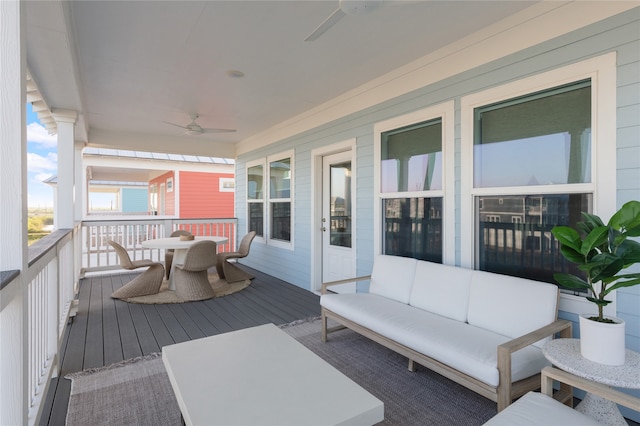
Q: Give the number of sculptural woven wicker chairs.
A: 4